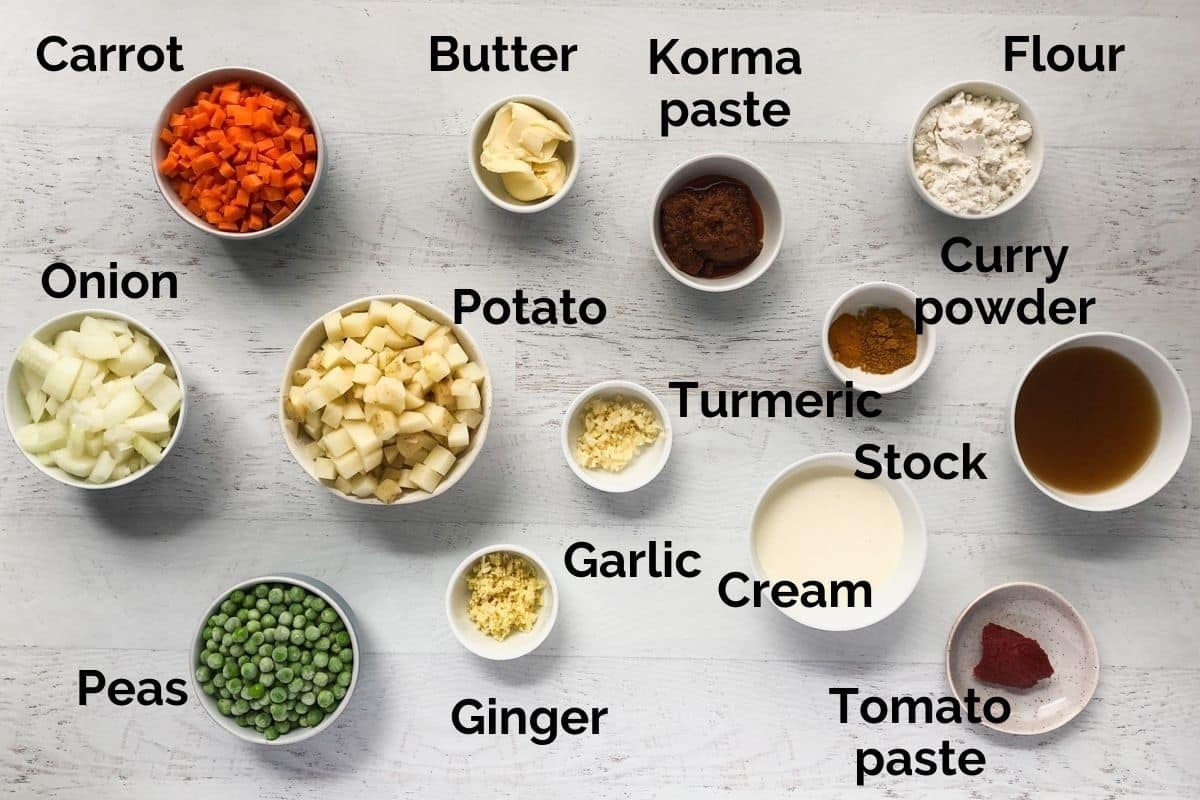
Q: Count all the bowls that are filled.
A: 13